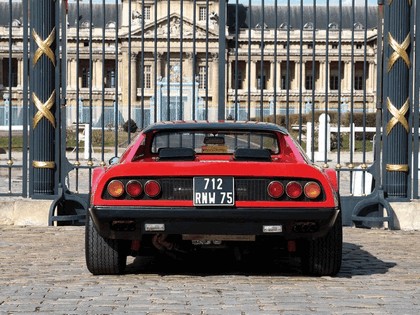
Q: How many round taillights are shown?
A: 6